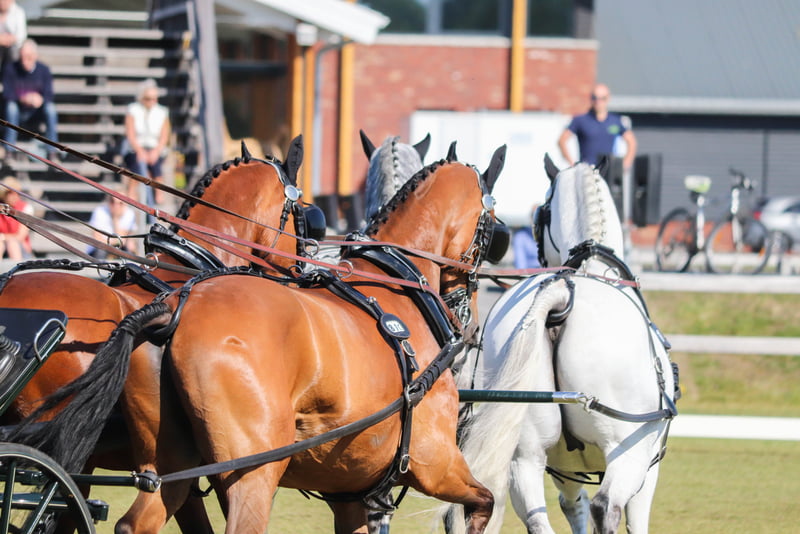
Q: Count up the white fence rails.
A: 3